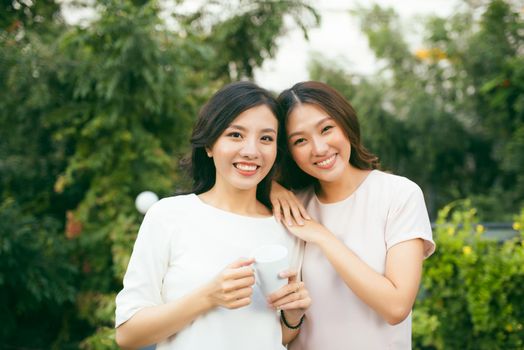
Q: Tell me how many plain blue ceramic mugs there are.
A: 0